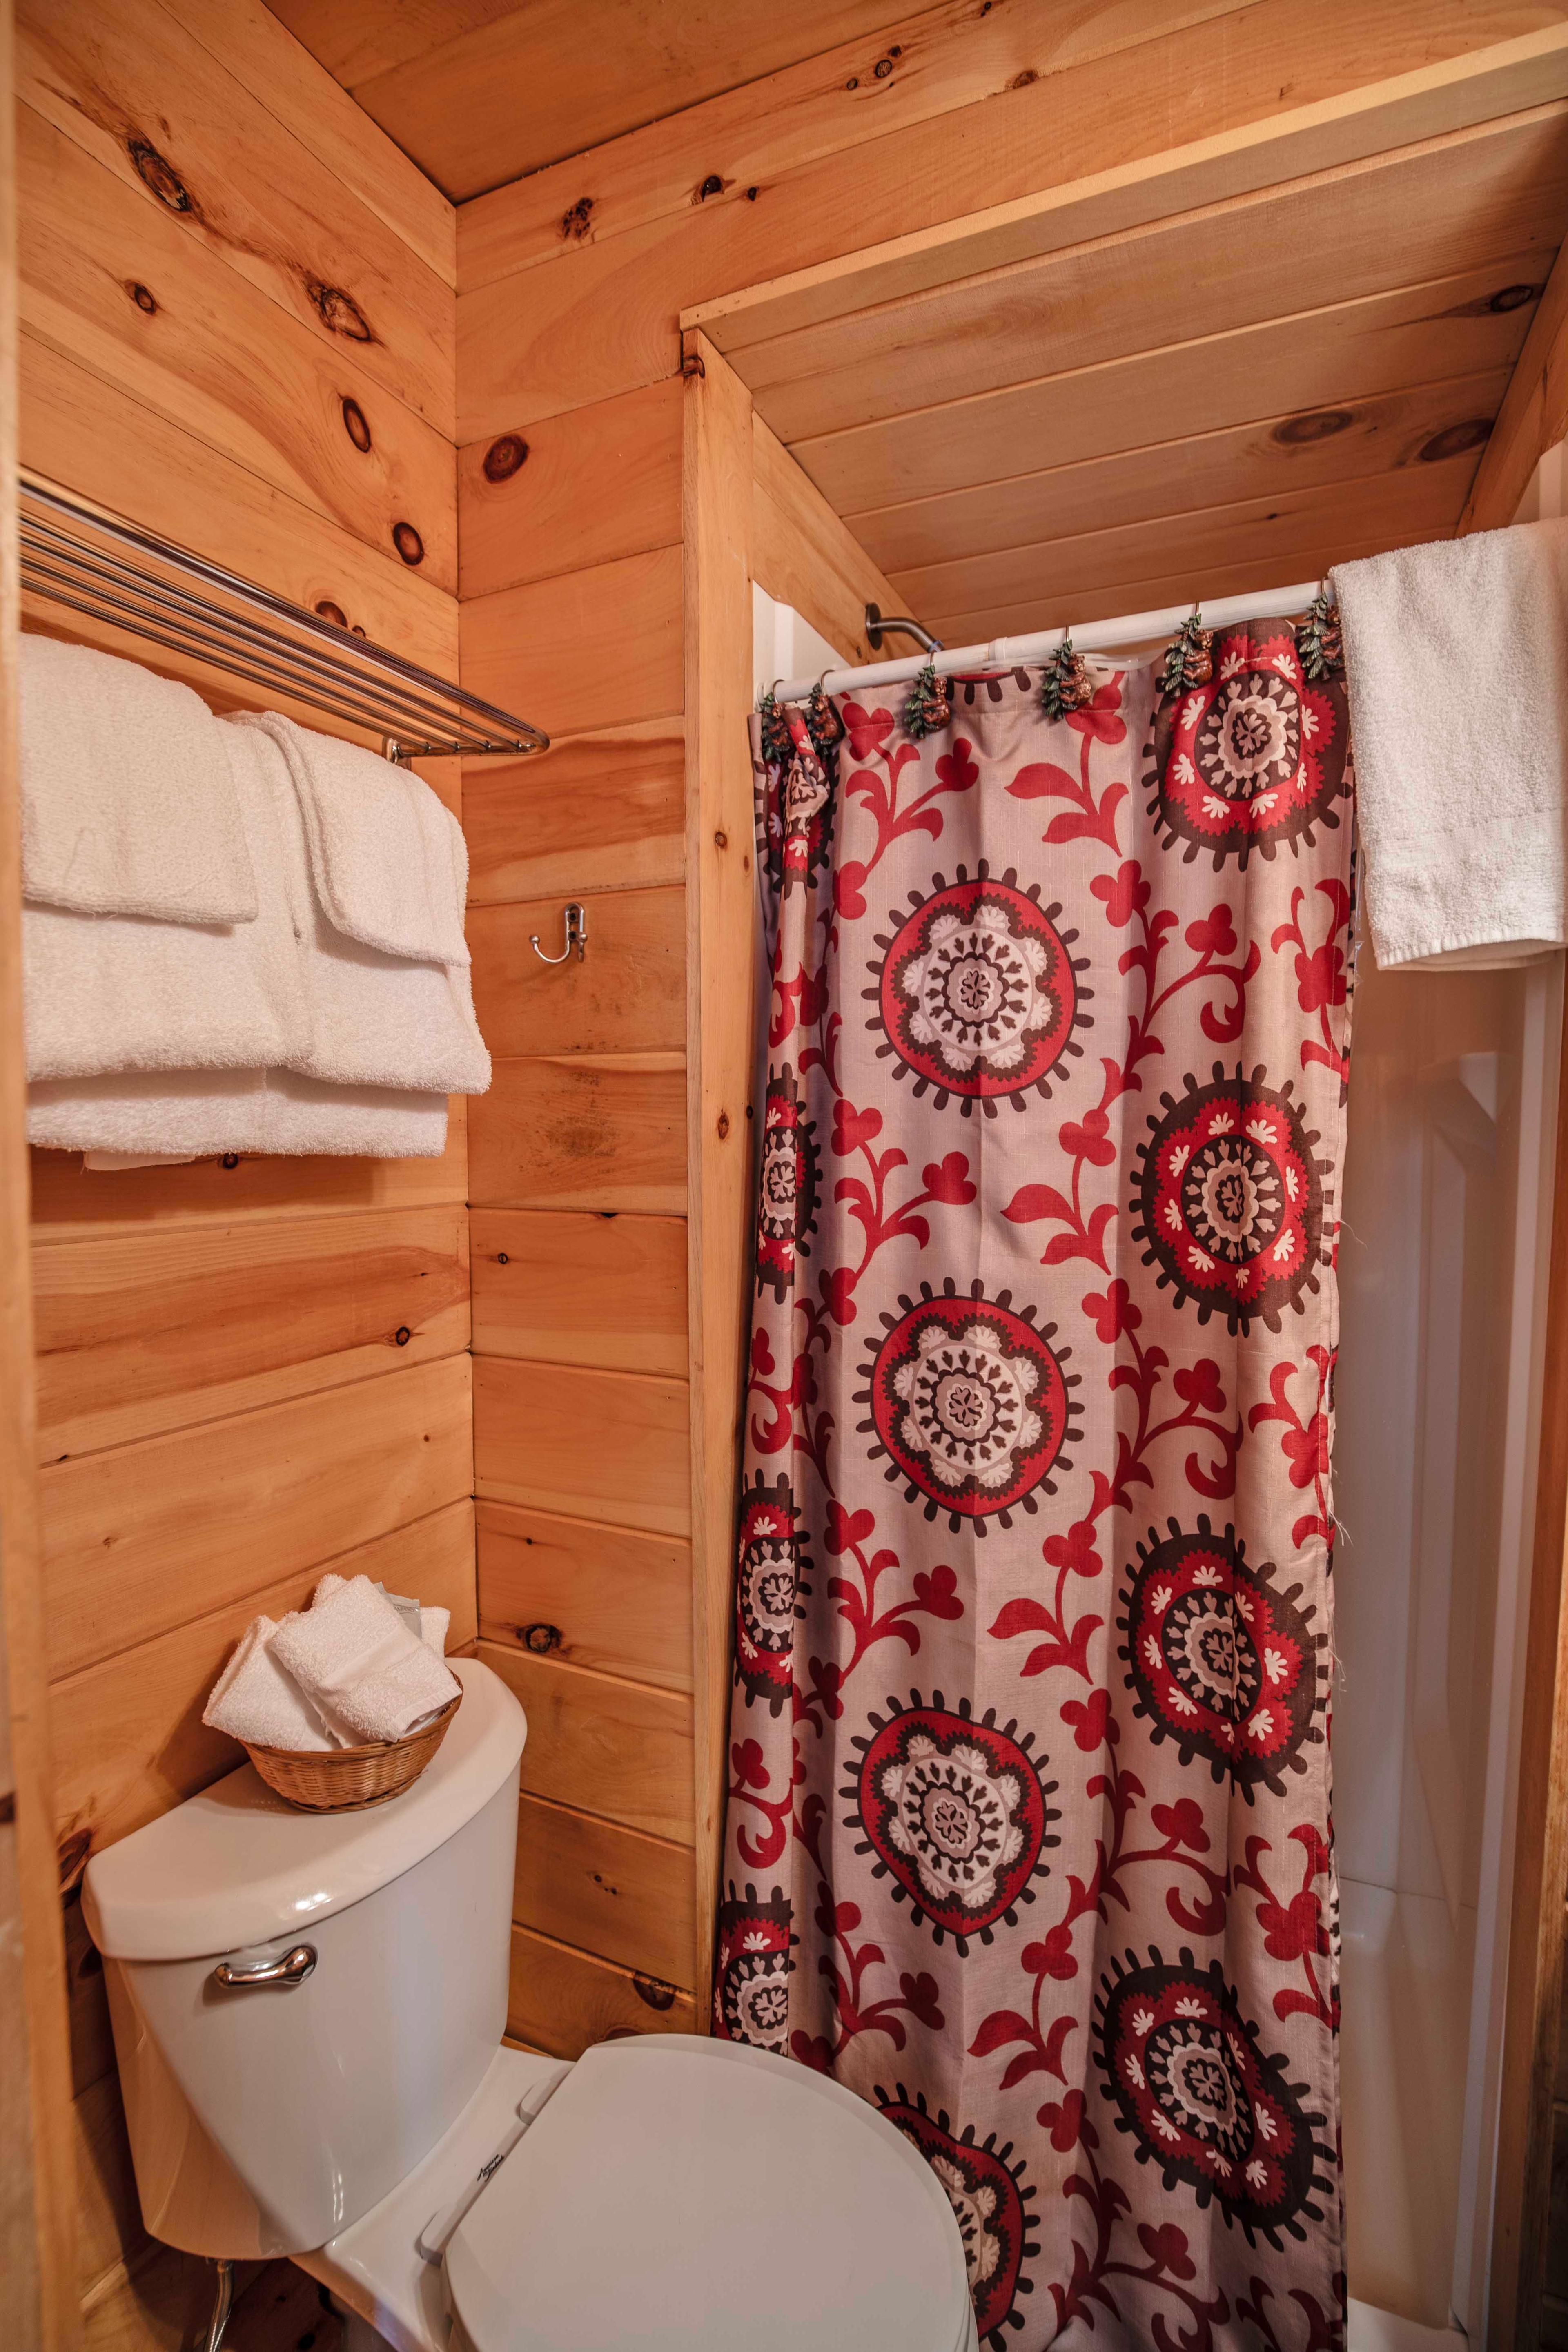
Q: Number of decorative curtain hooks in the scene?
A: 6